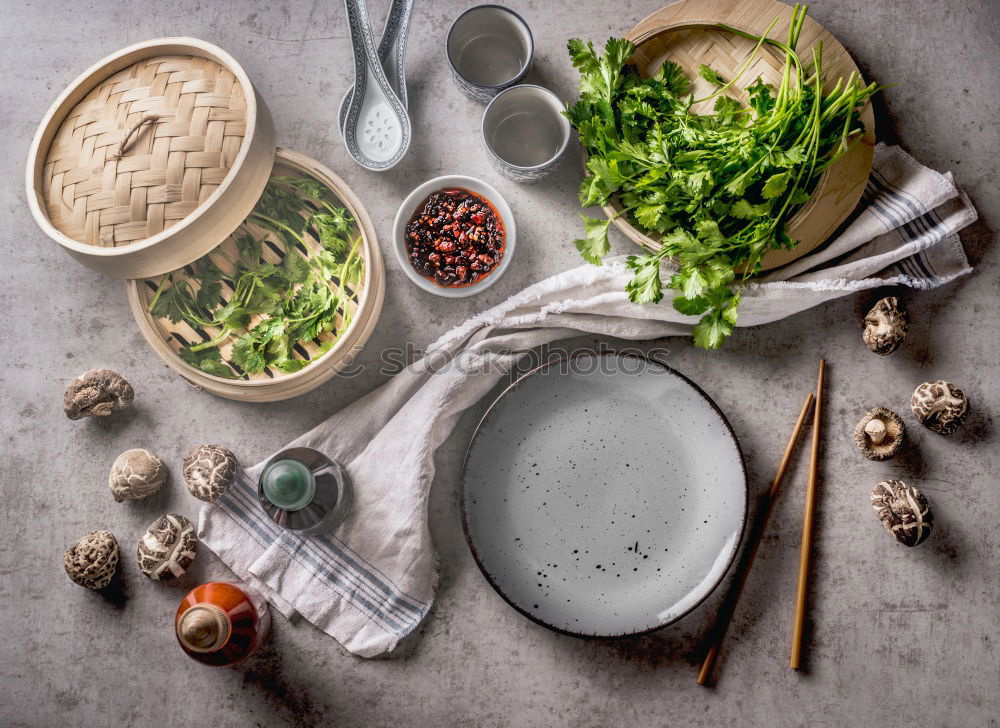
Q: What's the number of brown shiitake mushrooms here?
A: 9